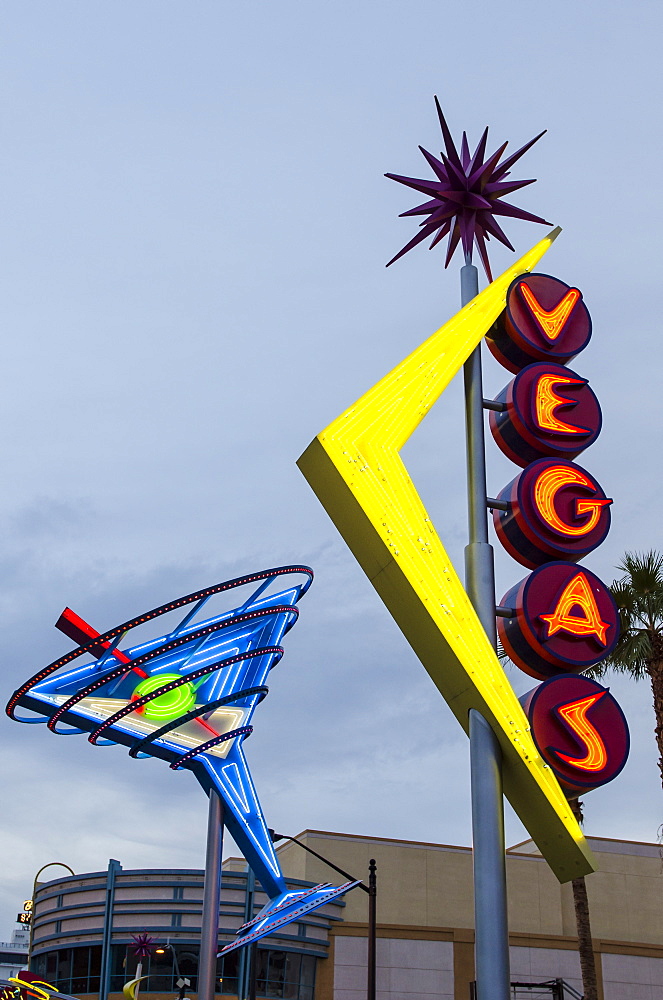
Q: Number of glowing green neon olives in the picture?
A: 1